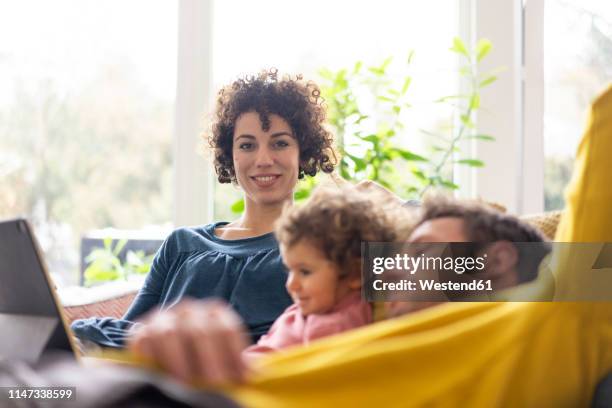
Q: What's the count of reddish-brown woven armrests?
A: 1